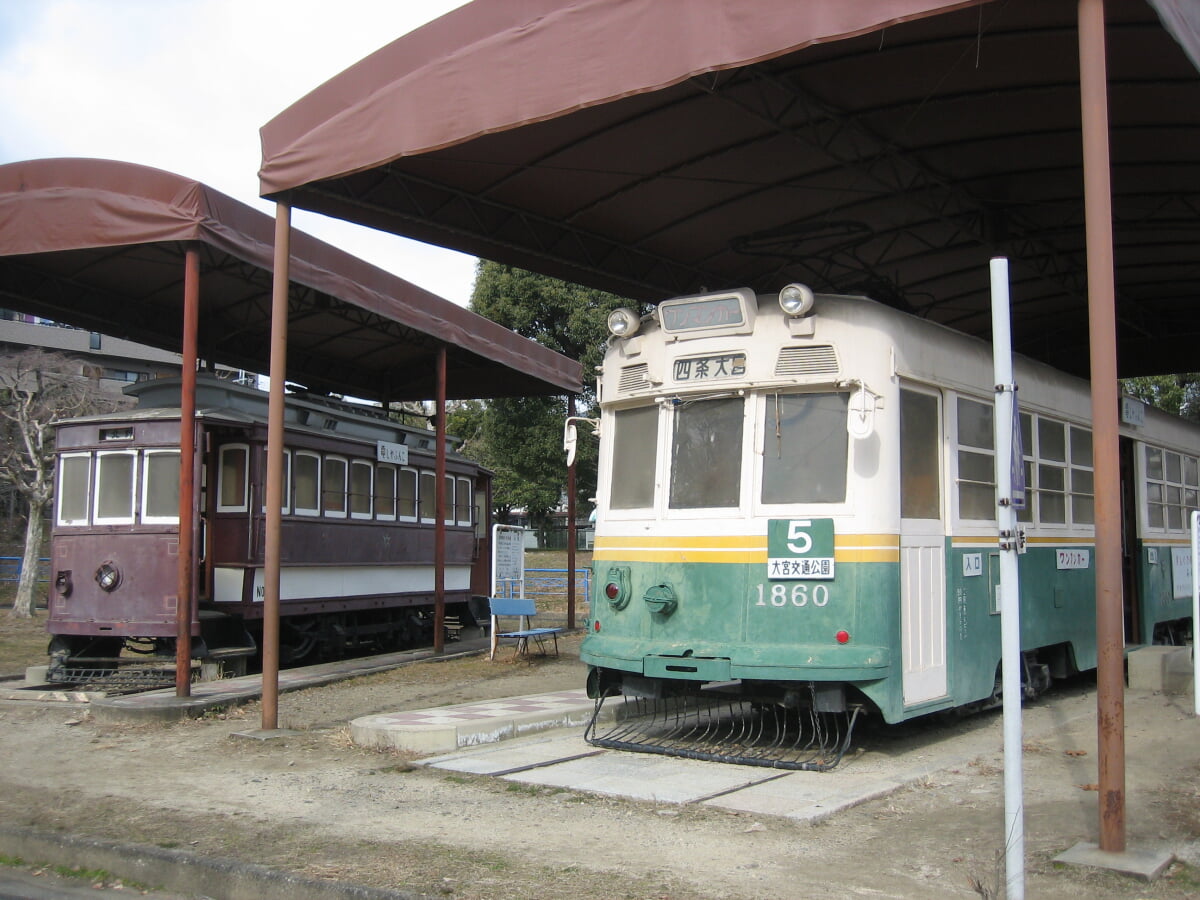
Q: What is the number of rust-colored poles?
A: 5